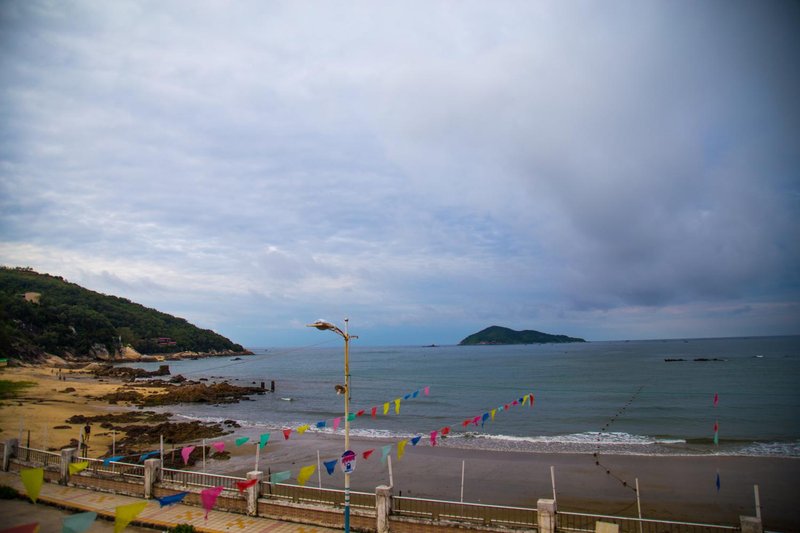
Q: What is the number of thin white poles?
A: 13